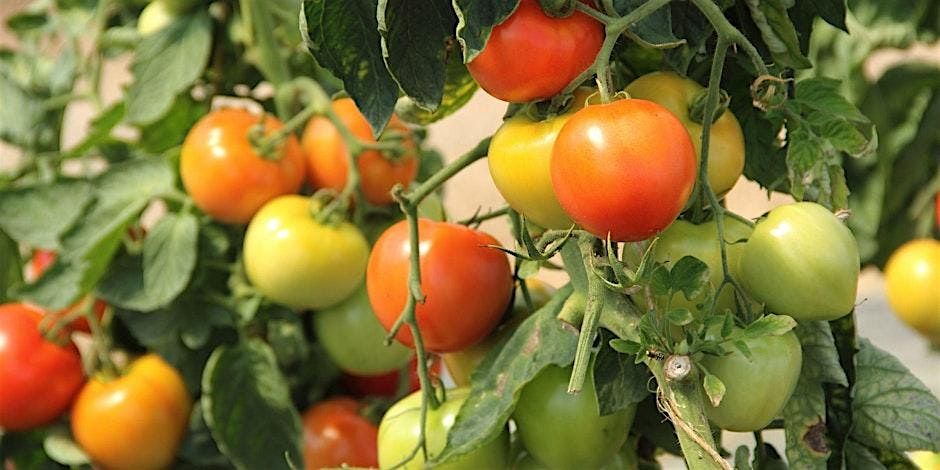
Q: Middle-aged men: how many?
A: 0